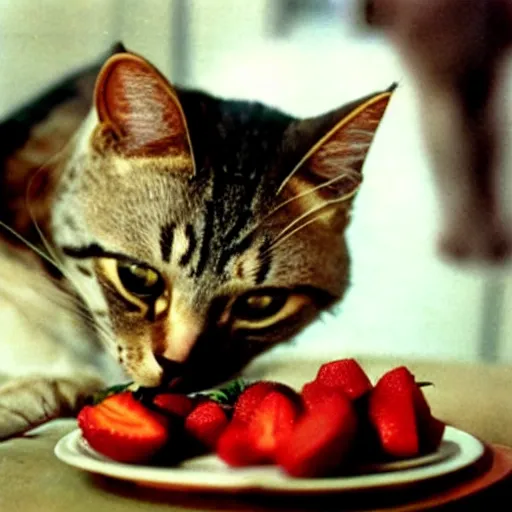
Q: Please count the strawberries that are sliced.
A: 2